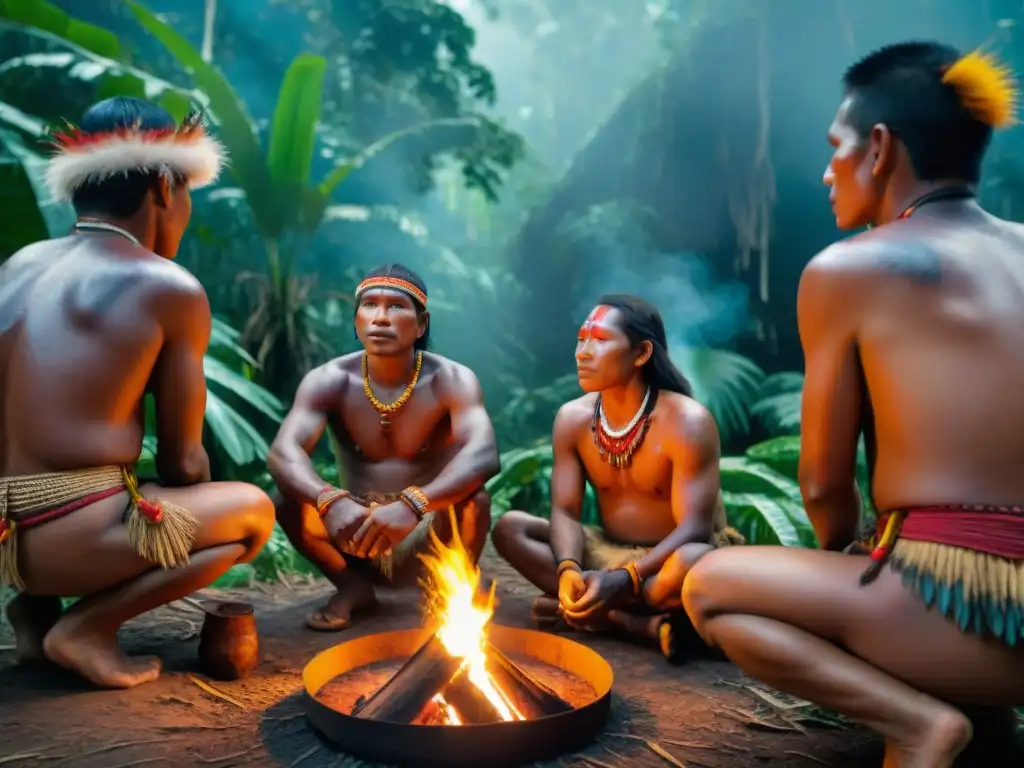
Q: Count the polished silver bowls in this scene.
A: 0